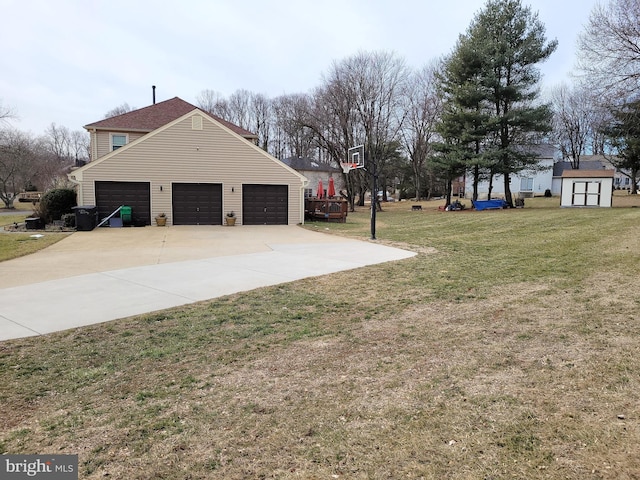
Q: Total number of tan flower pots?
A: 2